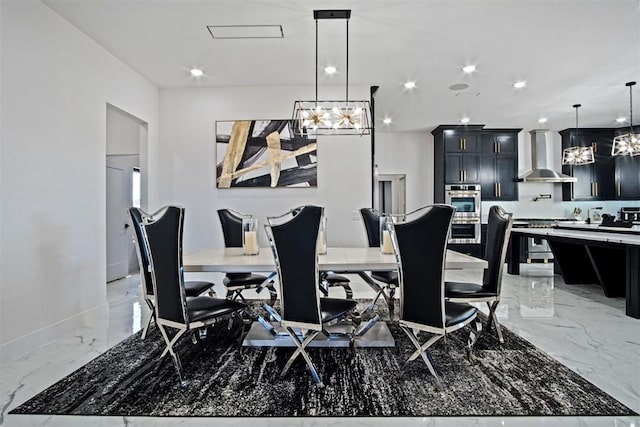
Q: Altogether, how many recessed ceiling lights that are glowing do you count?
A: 9